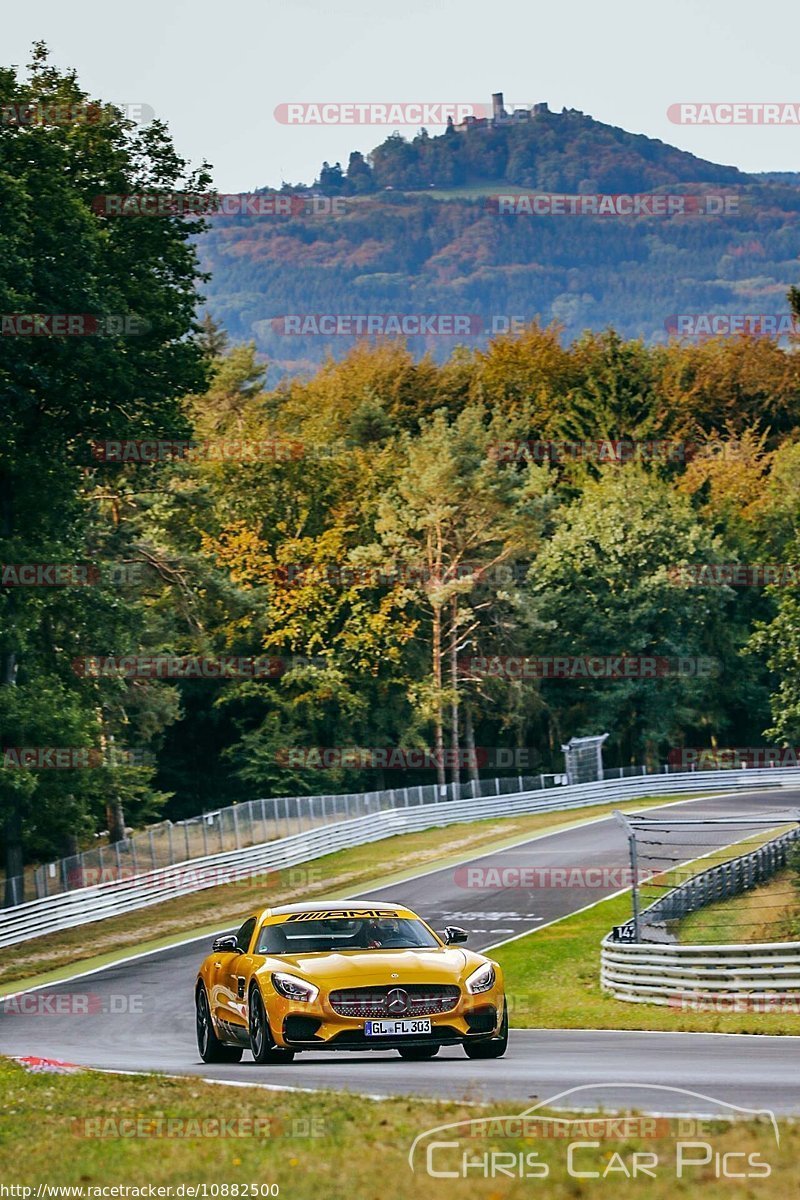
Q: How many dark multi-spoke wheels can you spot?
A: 2